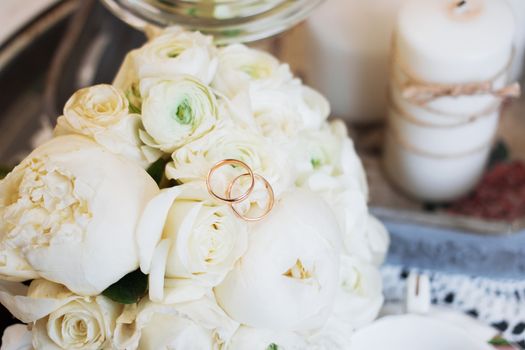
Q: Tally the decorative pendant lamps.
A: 0